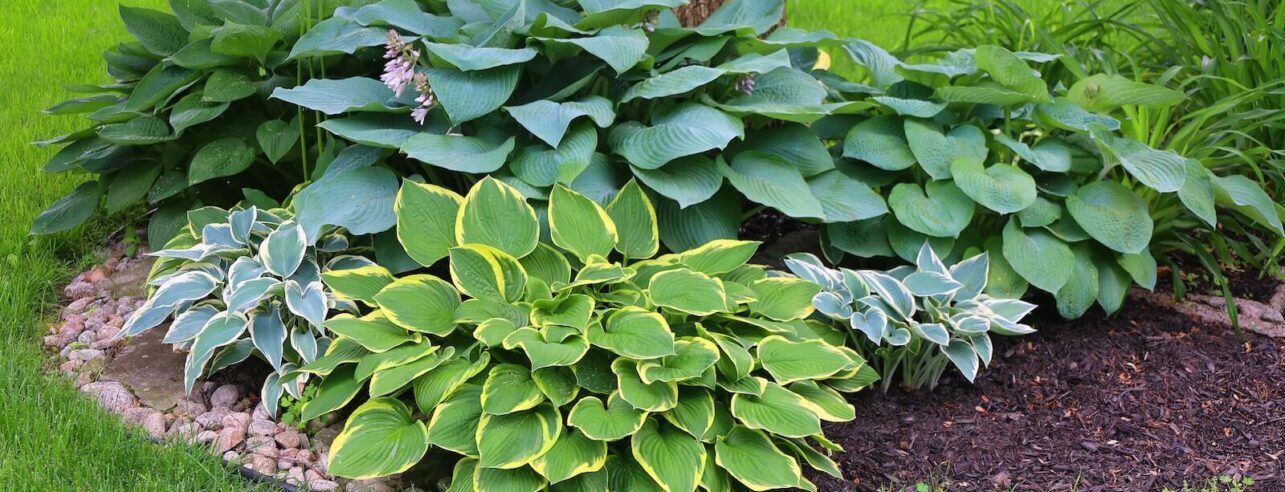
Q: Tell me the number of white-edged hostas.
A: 2